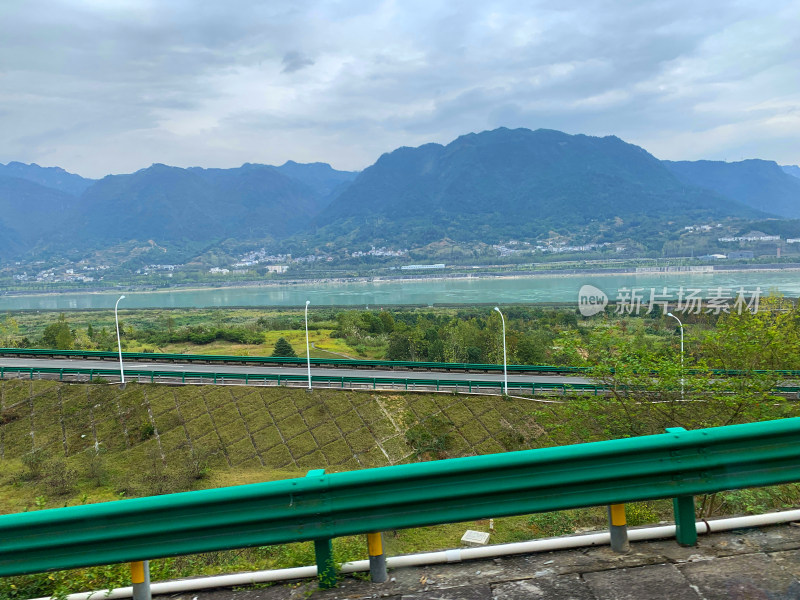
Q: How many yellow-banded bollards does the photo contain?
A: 3